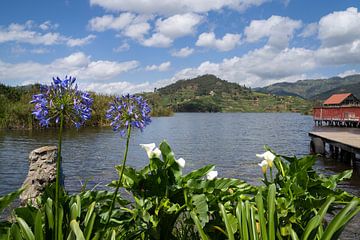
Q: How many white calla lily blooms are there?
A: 6